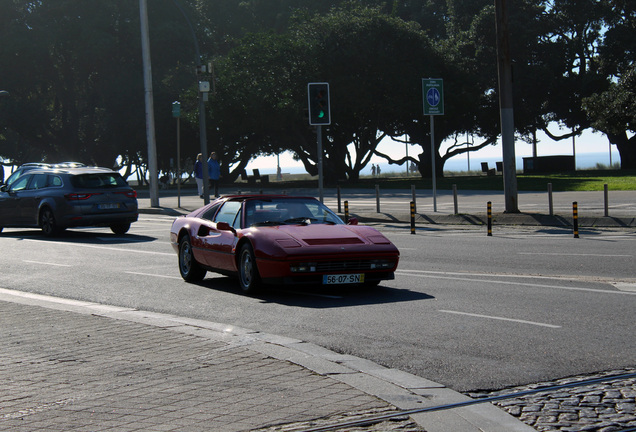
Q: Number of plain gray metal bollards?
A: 6